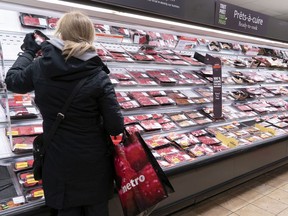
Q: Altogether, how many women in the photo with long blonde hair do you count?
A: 1